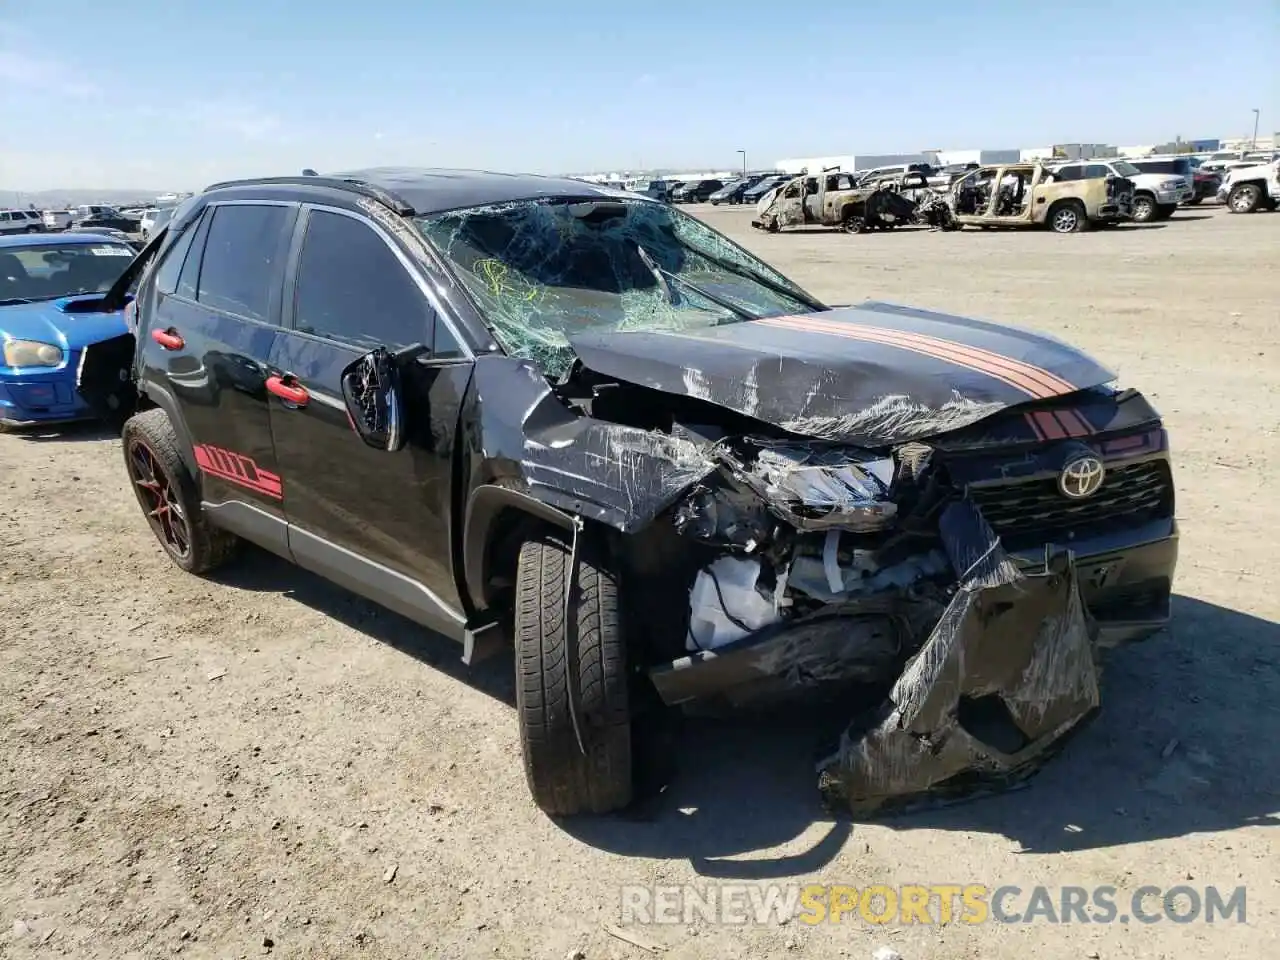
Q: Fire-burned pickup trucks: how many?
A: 2